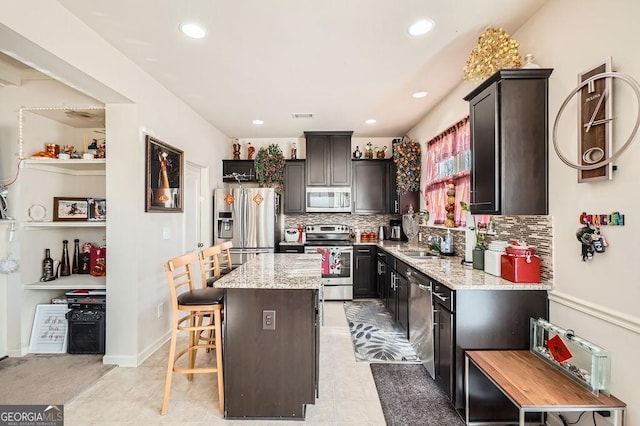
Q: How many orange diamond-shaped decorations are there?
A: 2